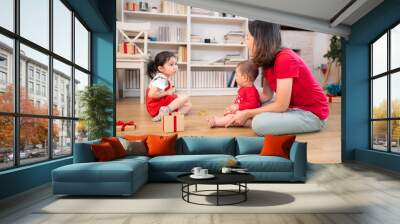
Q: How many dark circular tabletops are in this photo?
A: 1